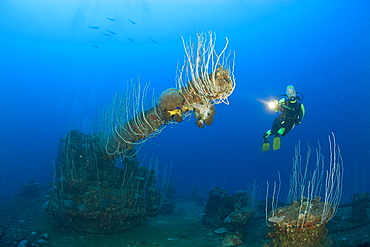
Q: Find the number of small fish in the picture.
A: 8